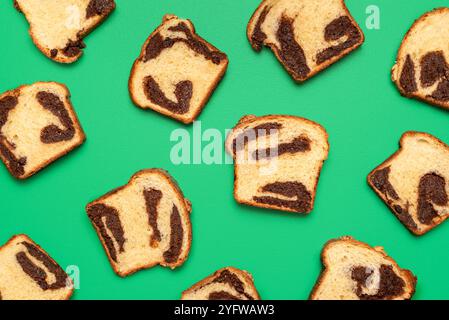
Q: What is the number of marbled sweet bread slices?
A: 11